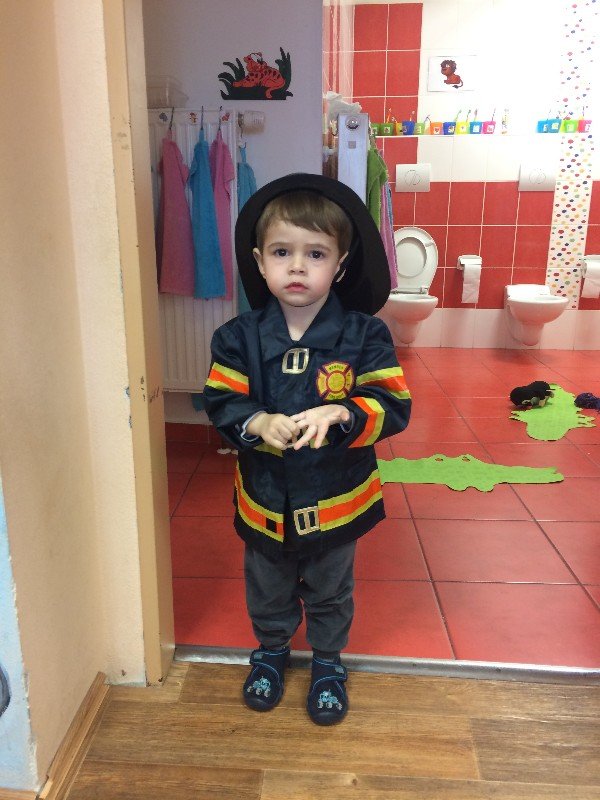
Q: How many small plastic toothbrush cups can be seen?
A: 14